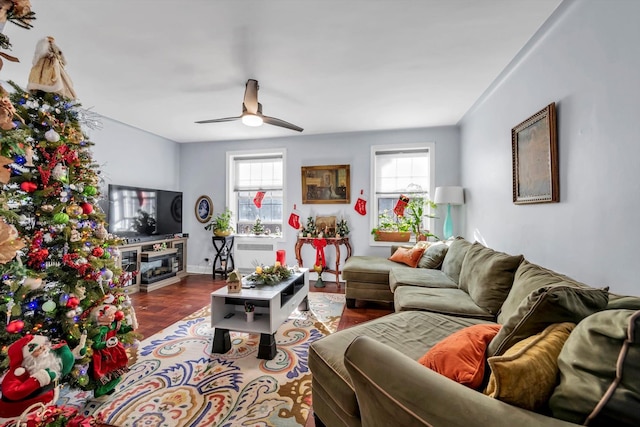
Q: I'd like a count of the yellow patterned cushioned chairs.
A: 0